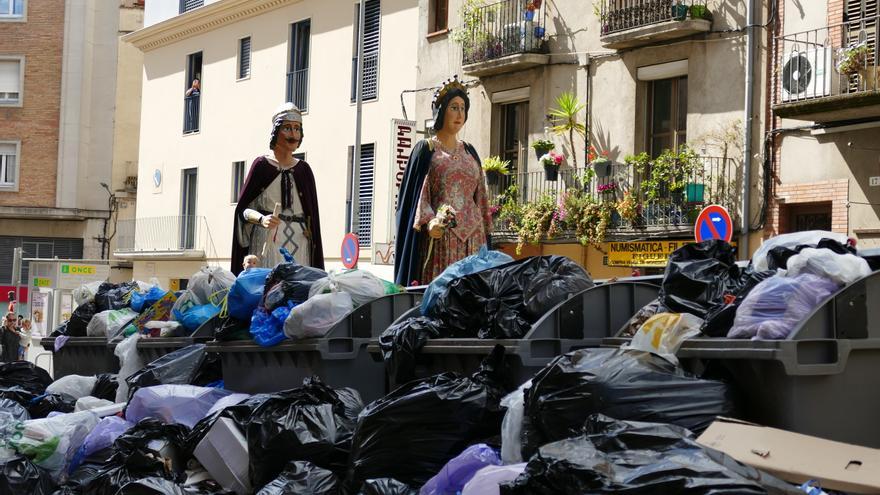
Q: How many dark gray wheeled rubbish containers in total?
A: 4